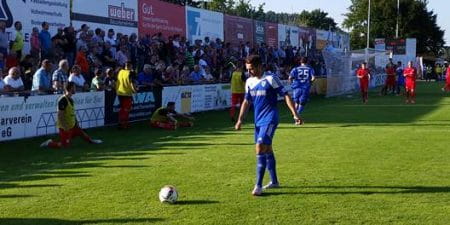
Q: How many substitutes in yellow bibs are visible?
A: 4